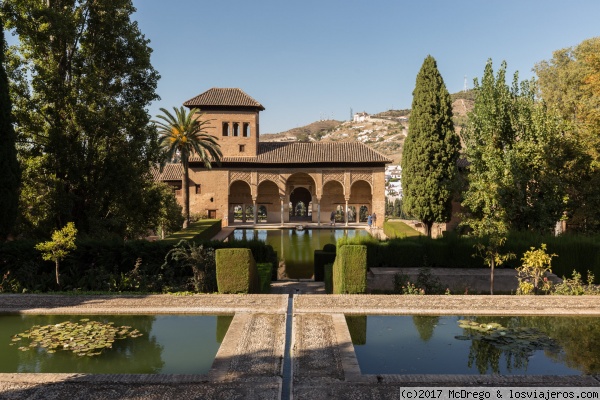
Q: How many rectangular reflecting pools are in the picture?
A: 3